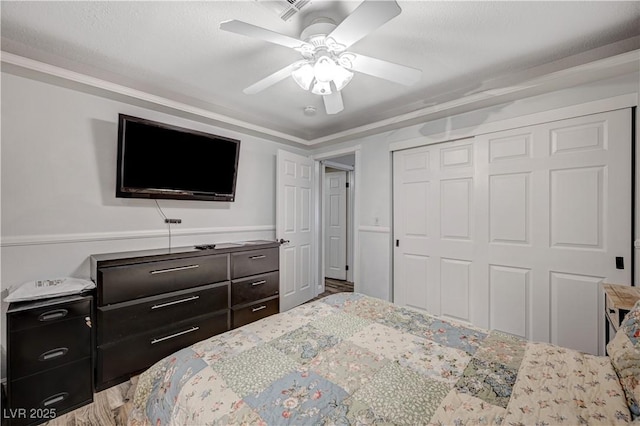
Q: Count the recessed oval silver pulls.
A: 3